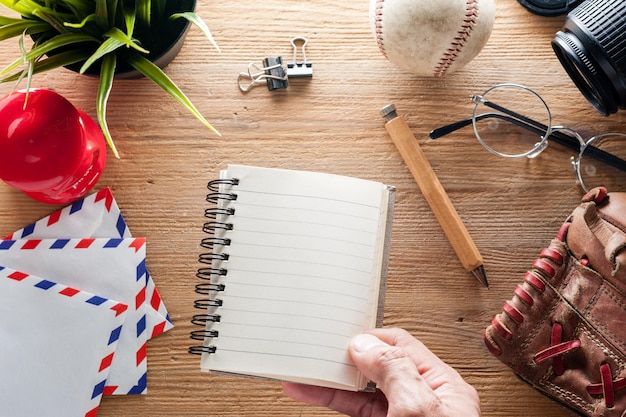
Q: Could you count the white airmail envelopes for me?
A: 3